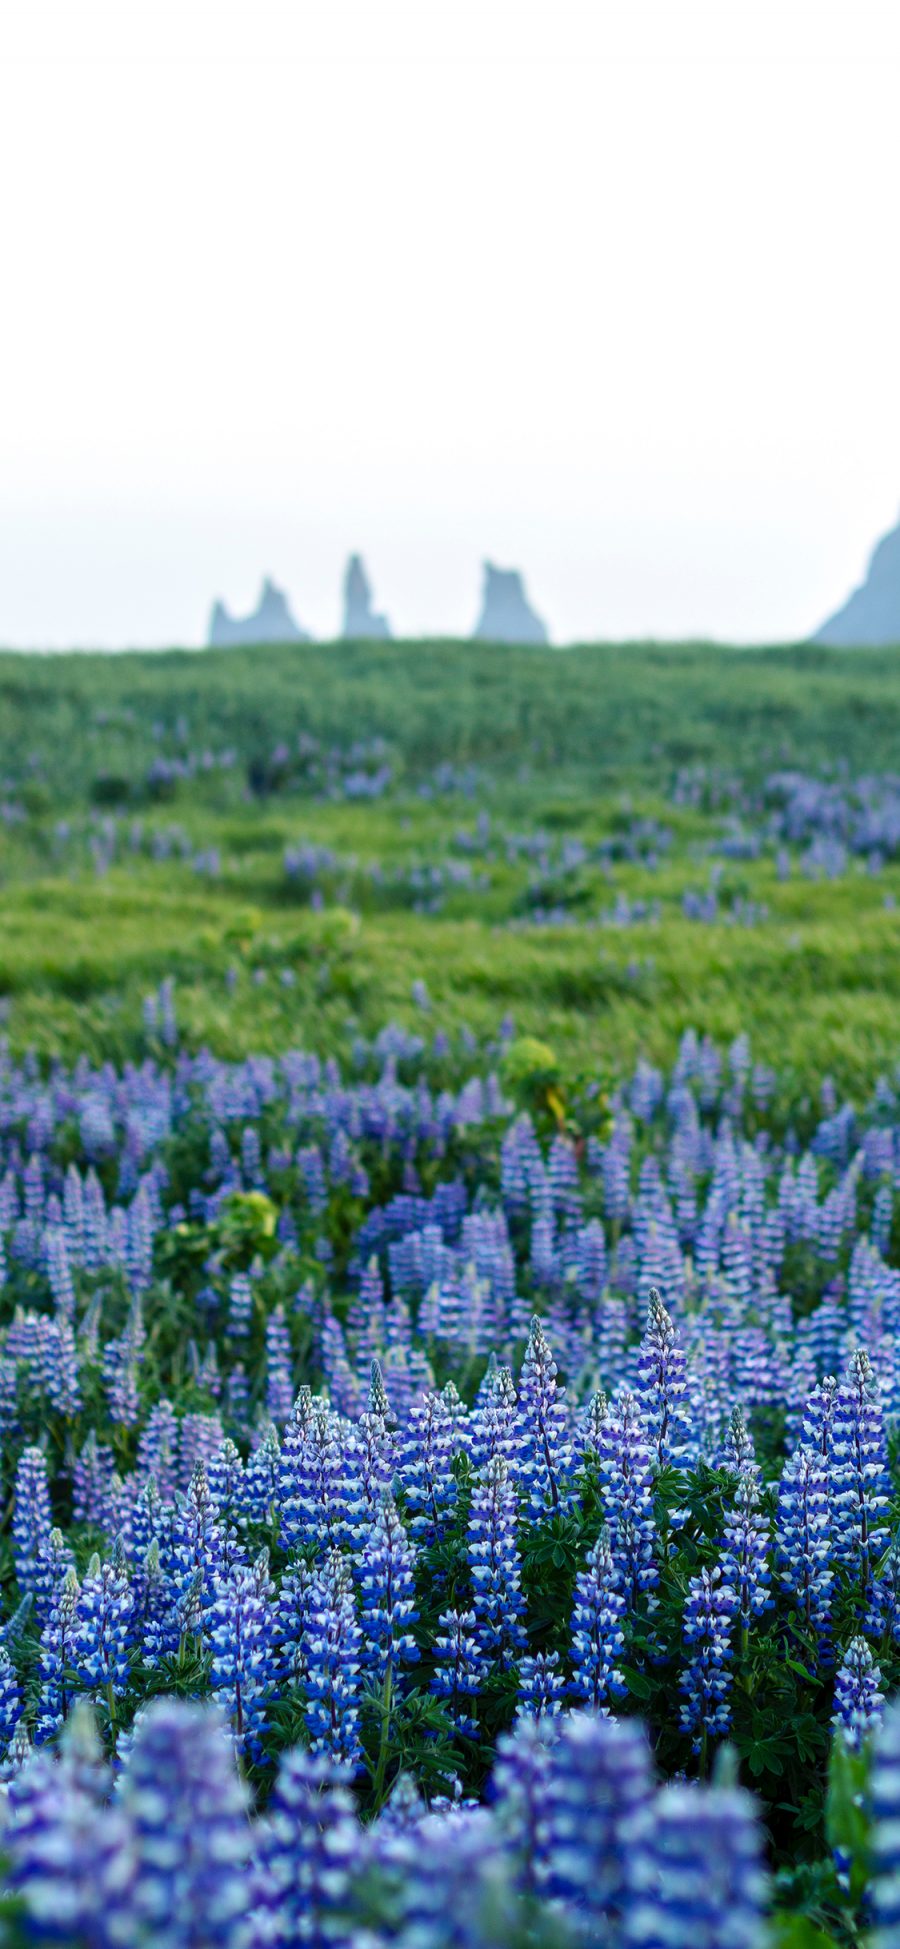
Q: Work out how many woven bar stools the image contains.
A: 0